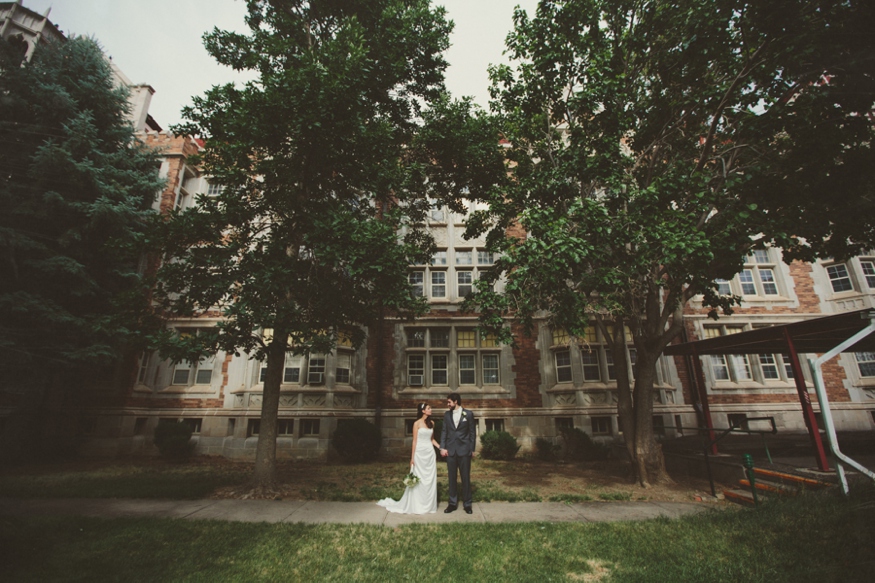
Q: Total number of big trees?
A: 3